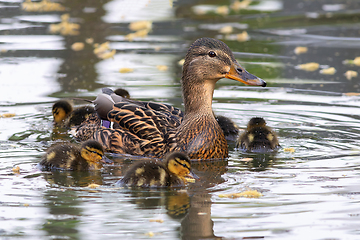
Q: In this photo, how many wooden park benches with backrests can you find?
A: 0